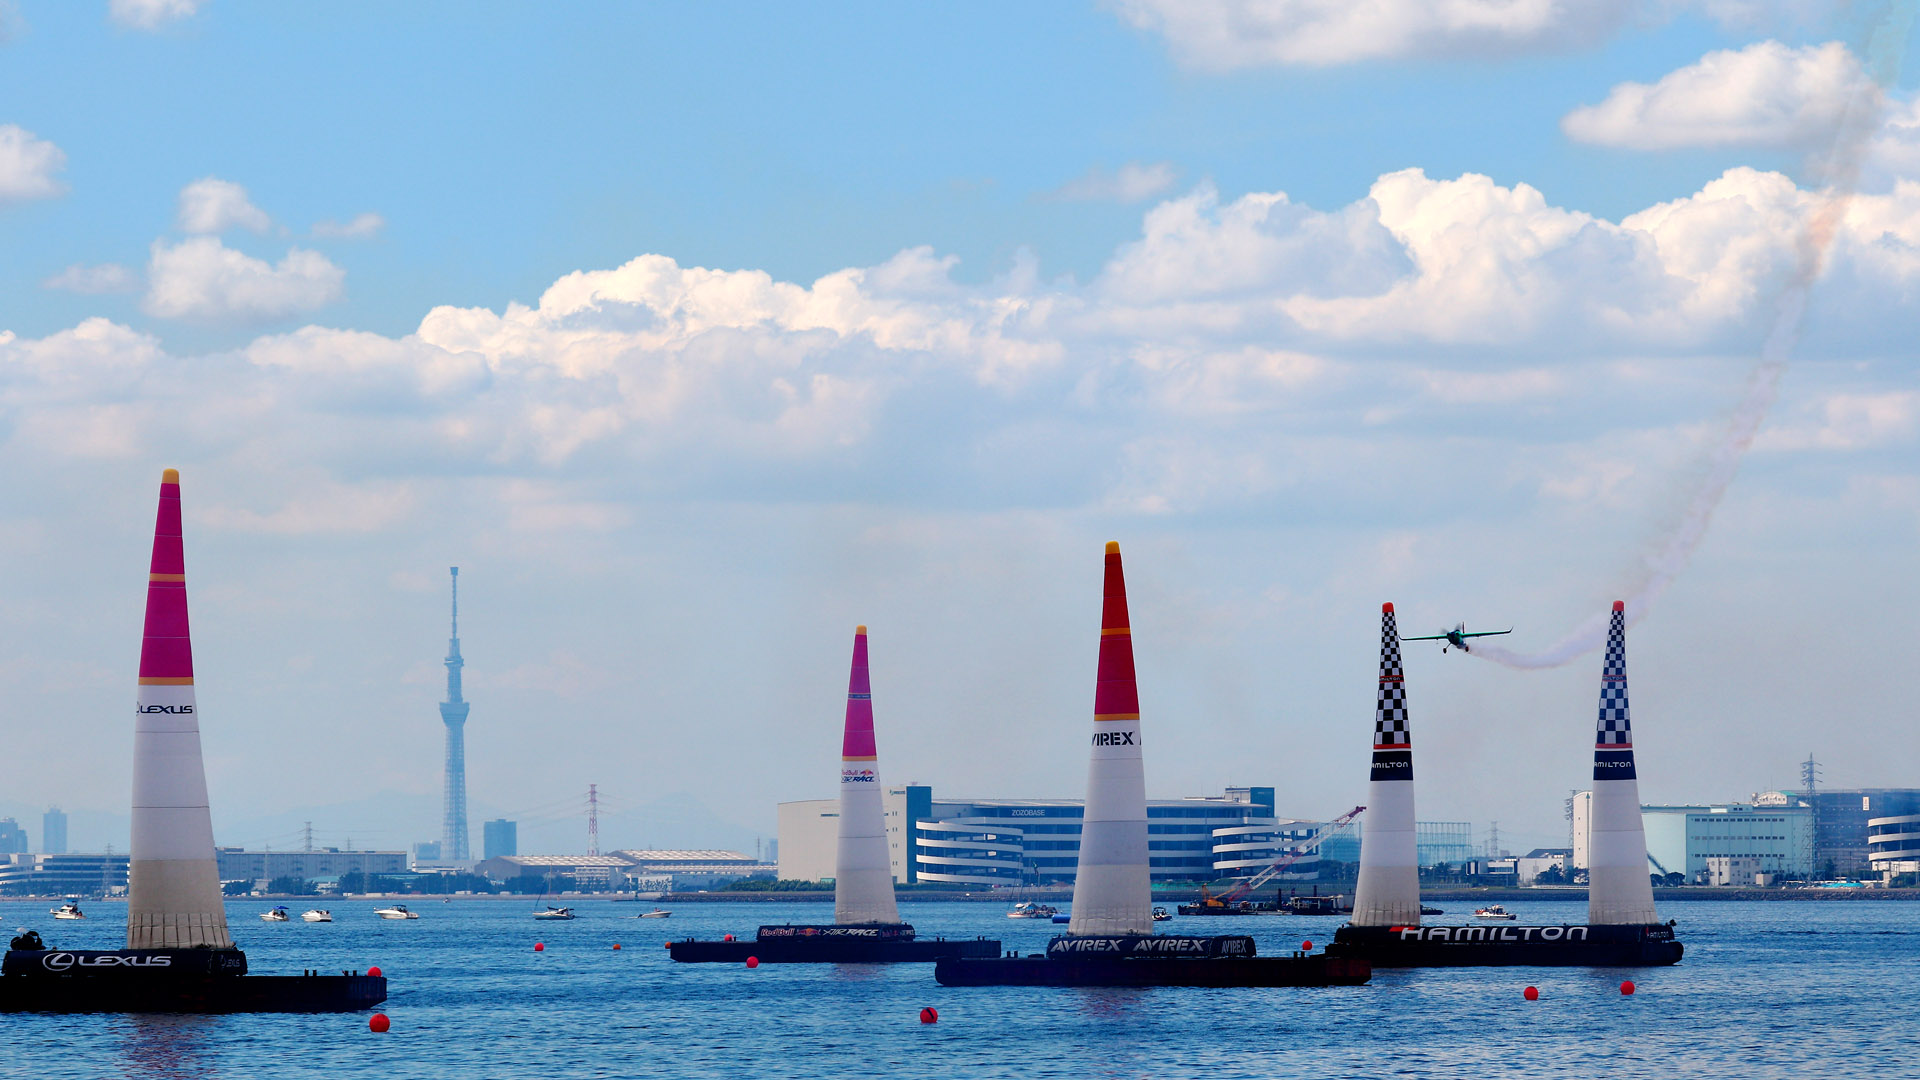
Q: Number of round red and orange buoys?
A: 11